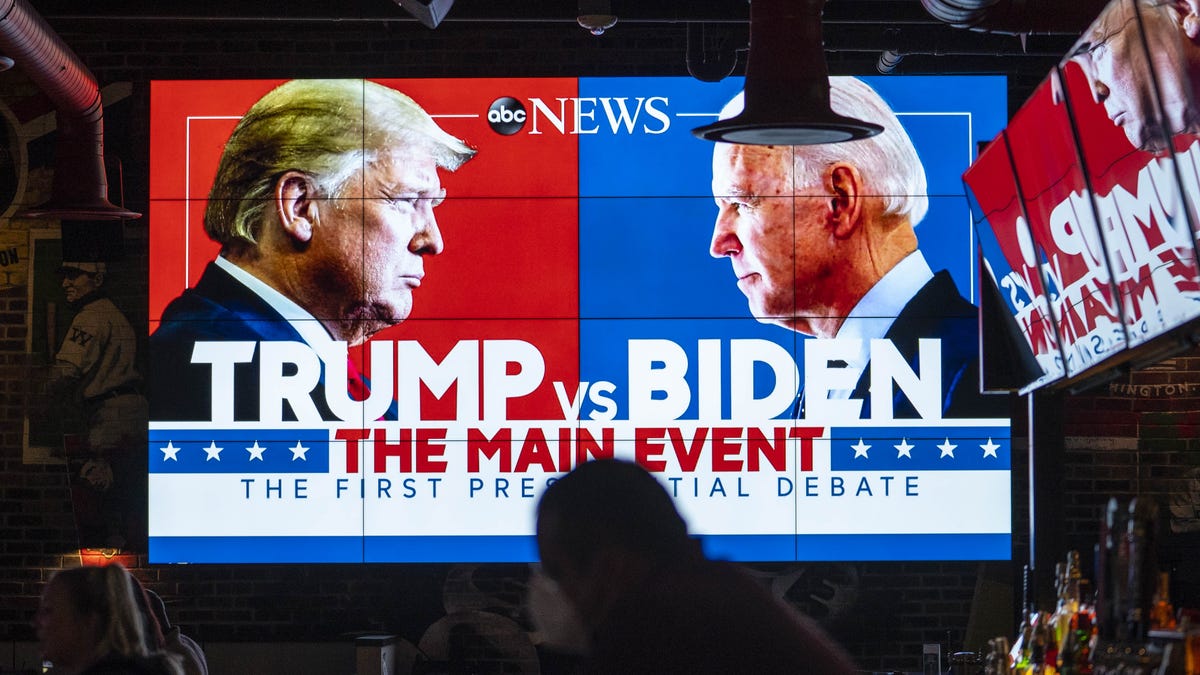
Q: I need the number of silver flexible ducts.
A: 2